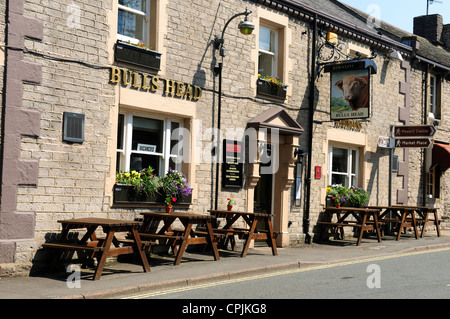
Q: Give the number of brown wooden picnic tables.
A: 6